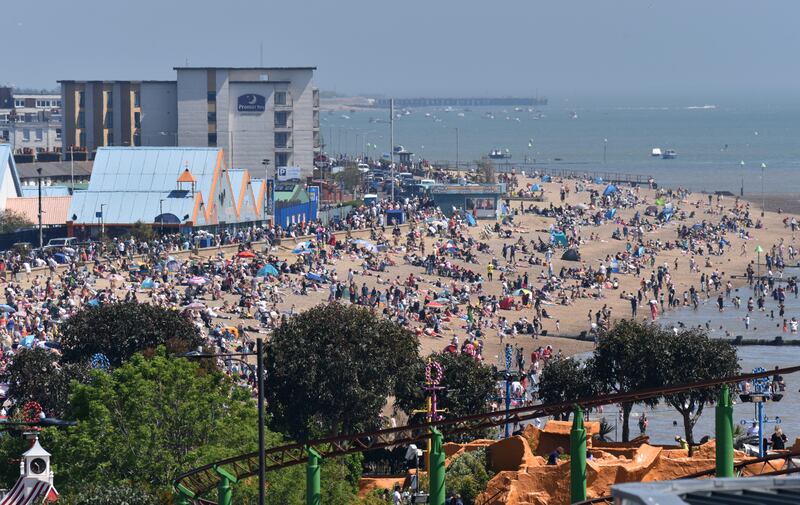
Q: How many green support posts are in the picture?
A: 6